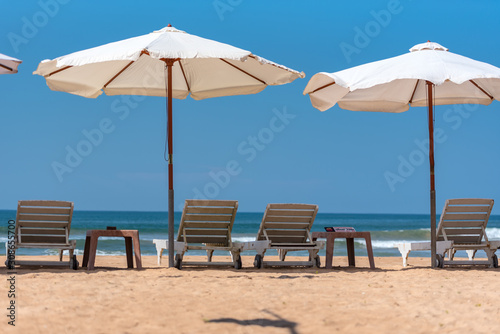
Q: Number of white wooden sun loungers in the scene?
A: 4